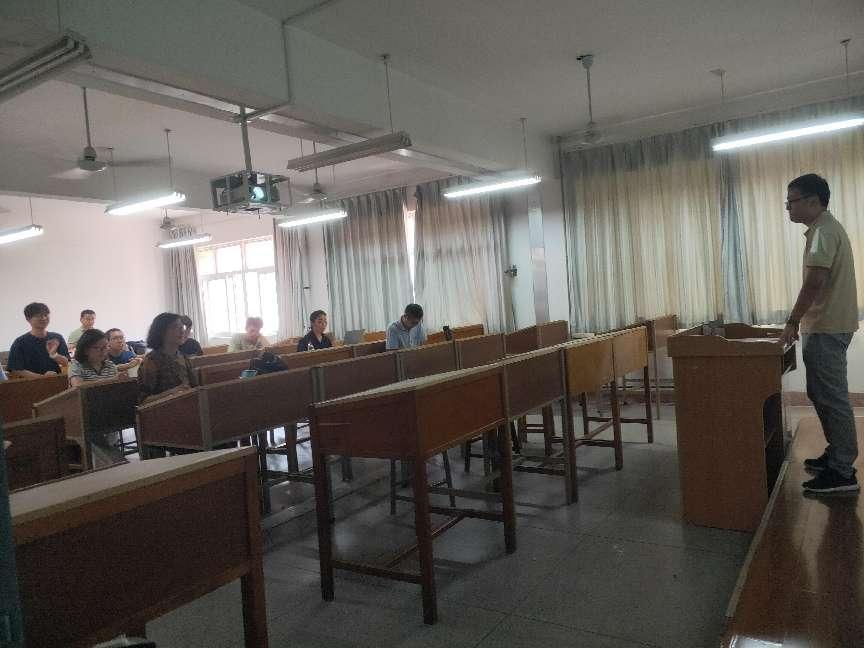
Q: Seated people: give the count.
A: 9